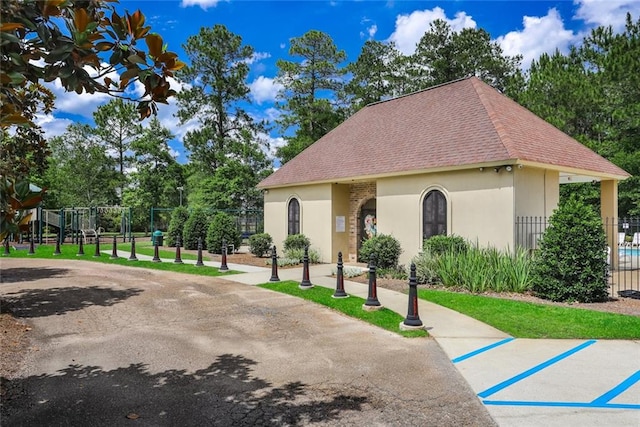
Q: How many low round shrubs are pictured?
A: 4